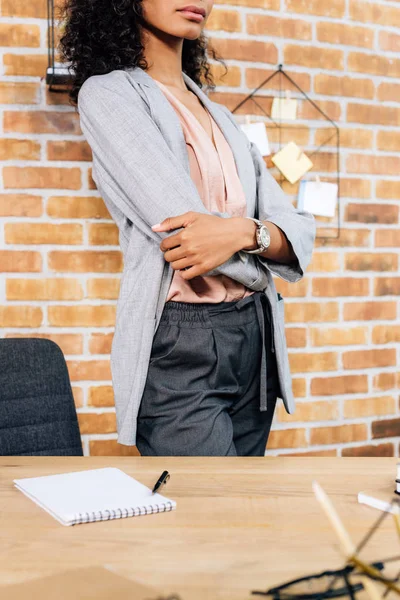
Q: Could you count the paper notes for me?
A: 4